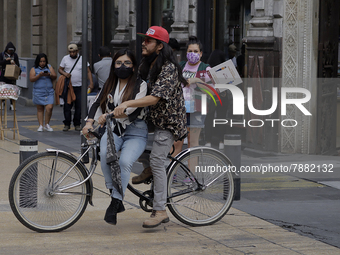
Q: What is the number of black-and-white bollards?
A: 2